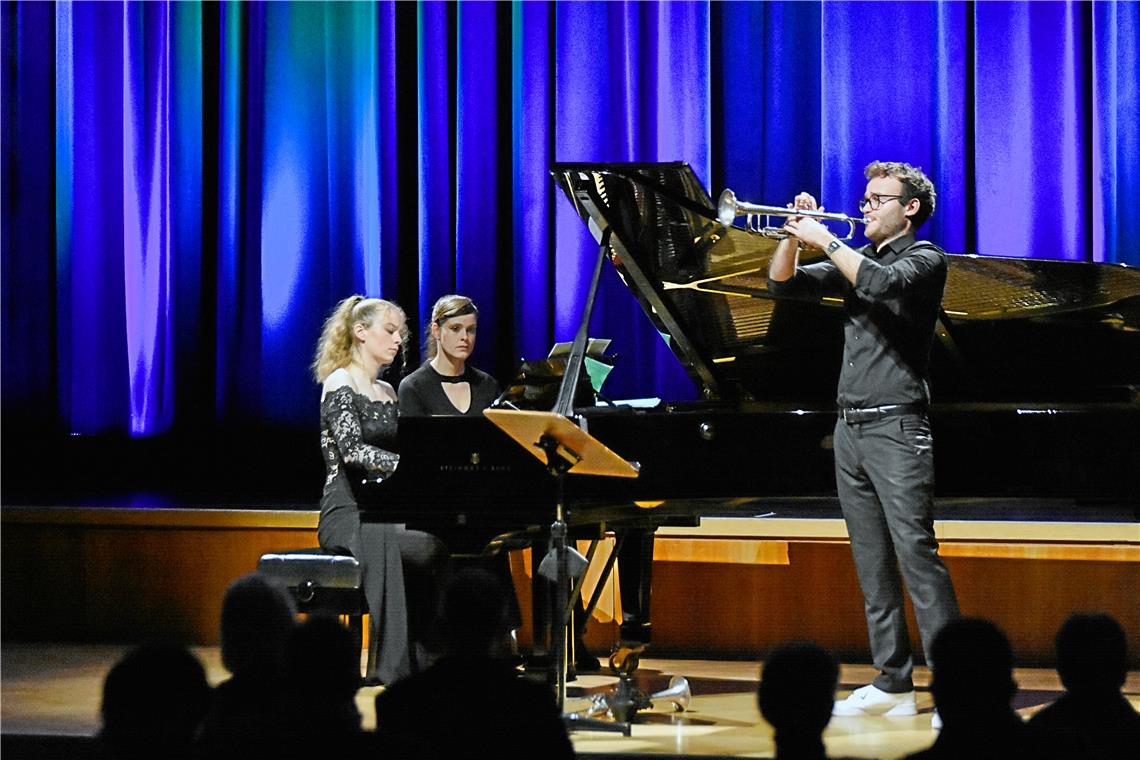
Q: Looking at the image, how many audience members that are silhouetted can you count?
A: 7